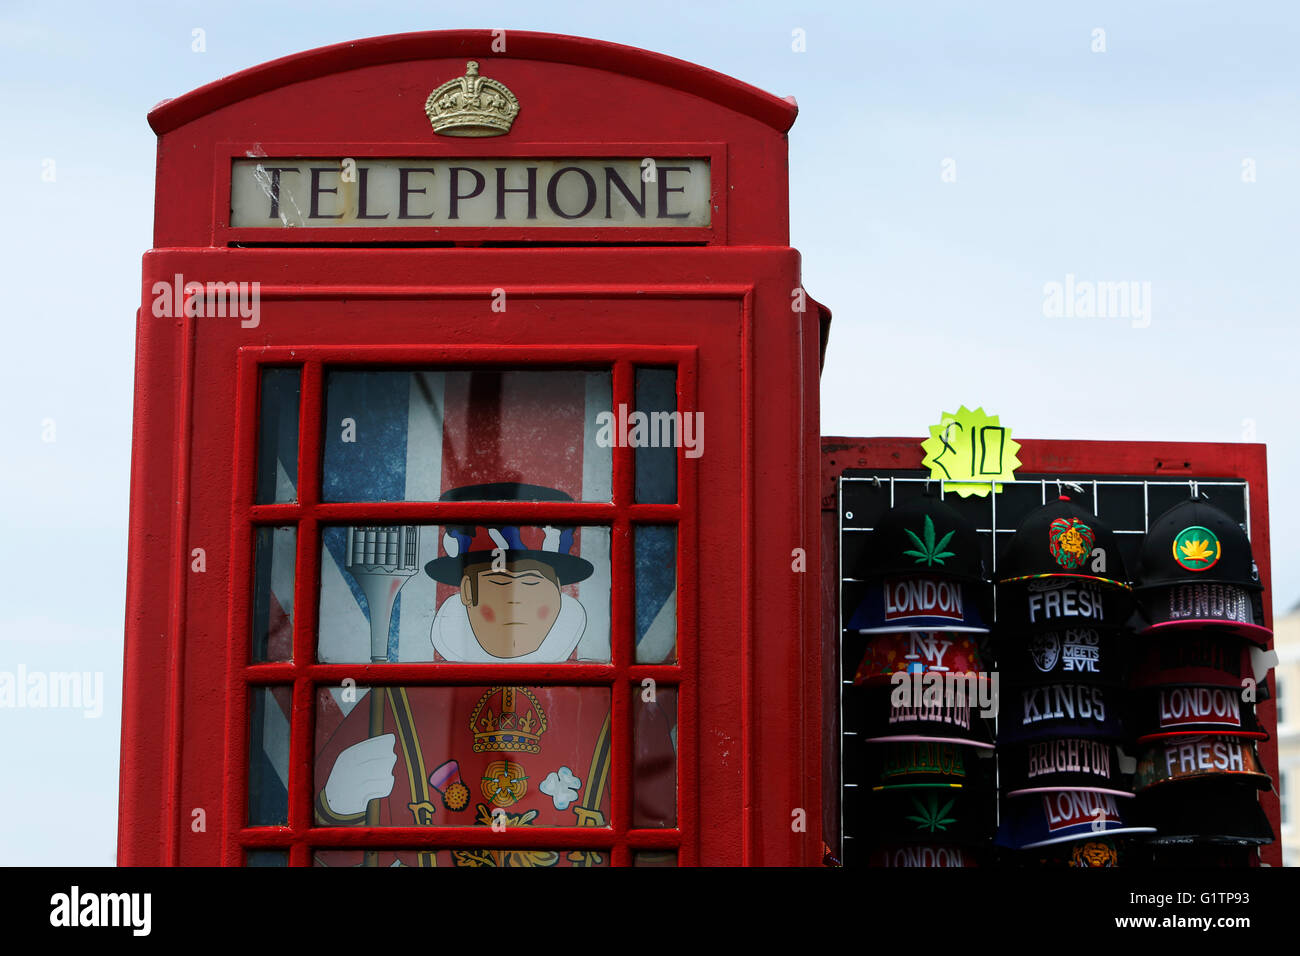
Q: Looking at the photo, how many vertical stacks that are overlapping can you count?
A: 3